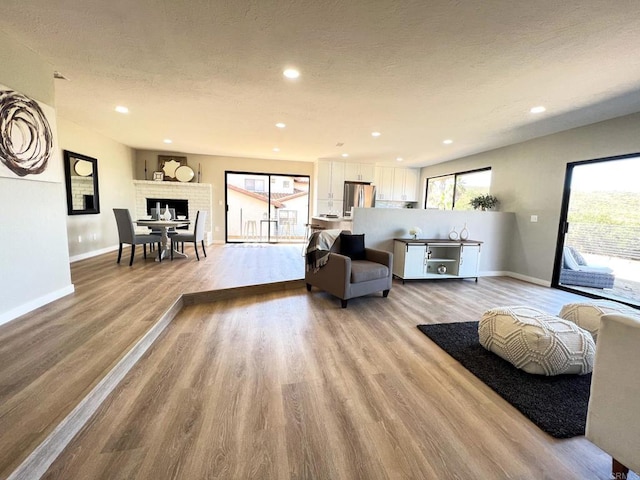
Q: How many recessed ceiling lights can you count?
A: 10